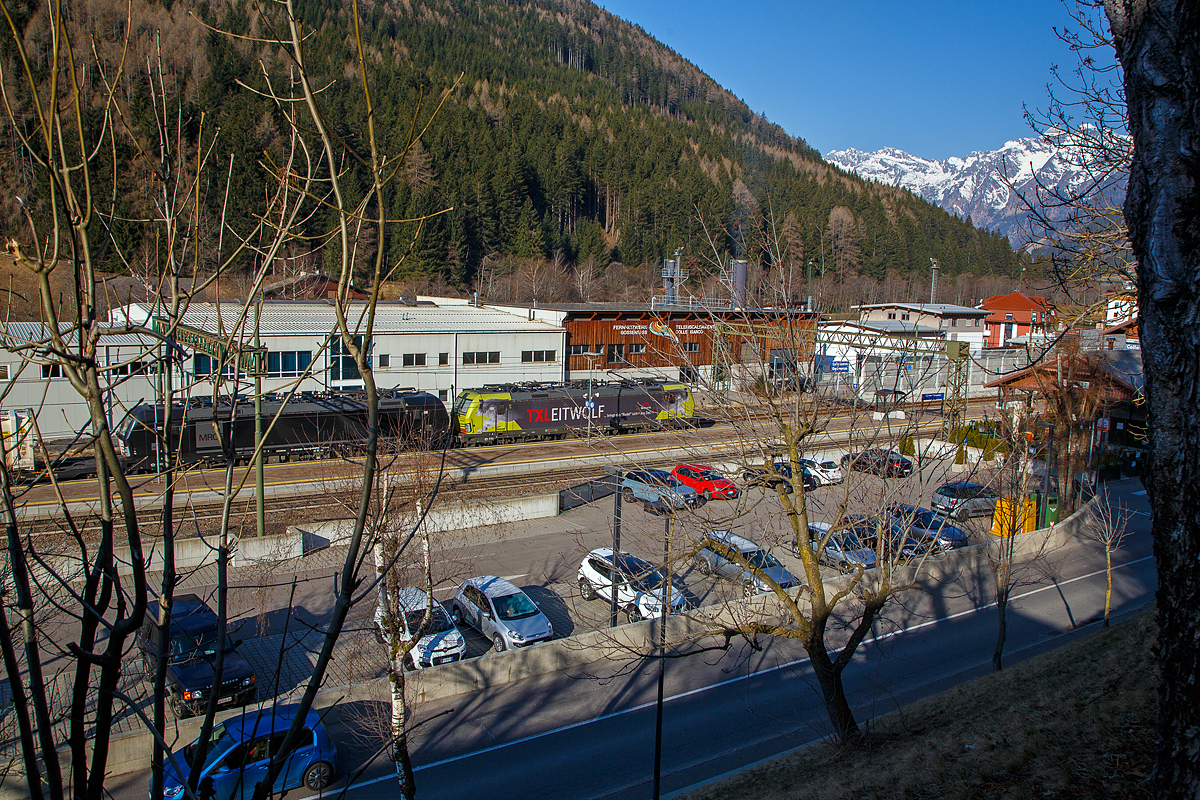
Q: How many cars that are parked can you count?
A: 14